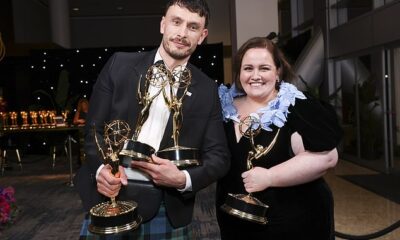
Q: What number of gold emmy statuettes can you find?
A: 4